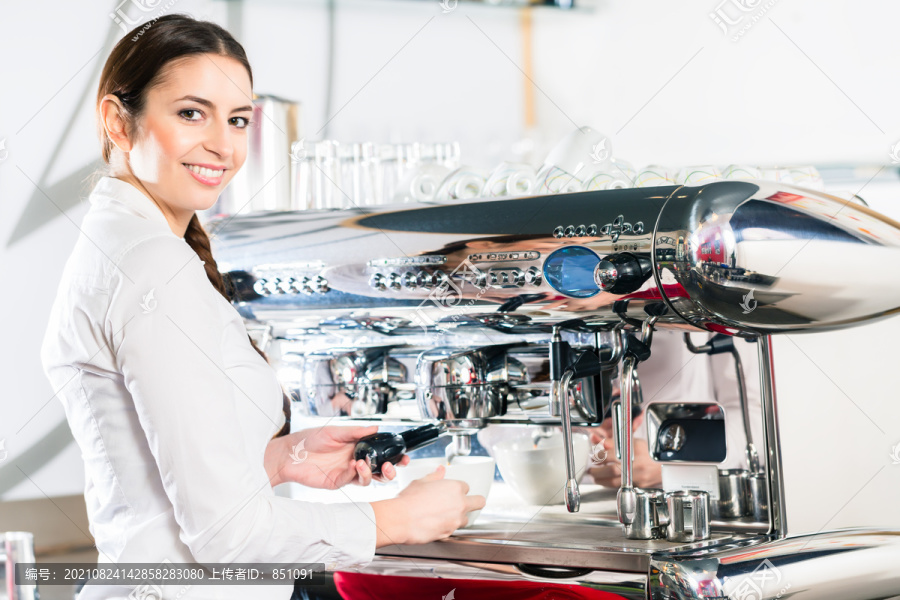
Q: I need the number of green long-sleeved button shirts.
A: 0